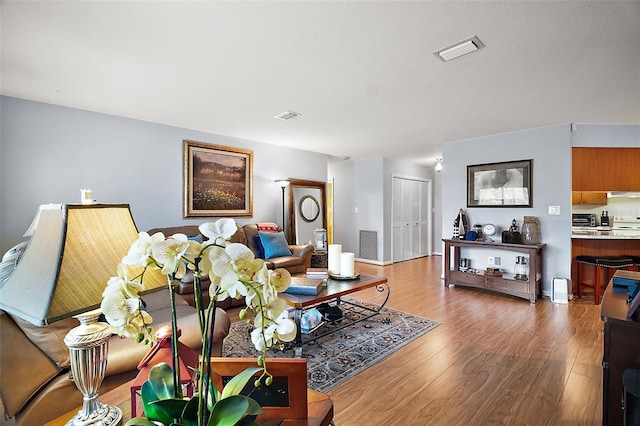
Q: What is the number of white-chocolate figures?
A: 0